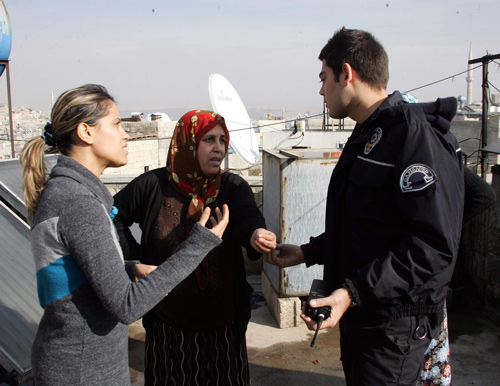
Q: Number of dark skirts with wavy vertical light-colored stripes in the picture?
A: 1